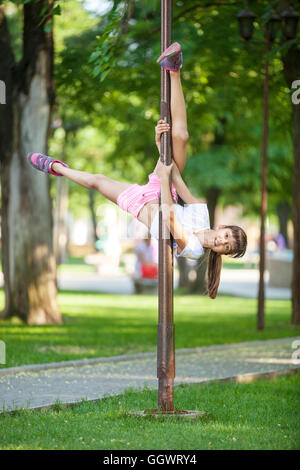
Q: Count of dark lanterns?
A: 3